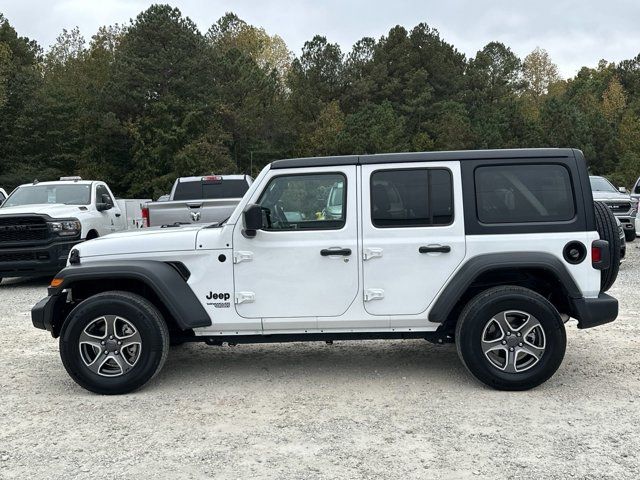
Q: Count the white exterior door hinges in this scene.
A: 4